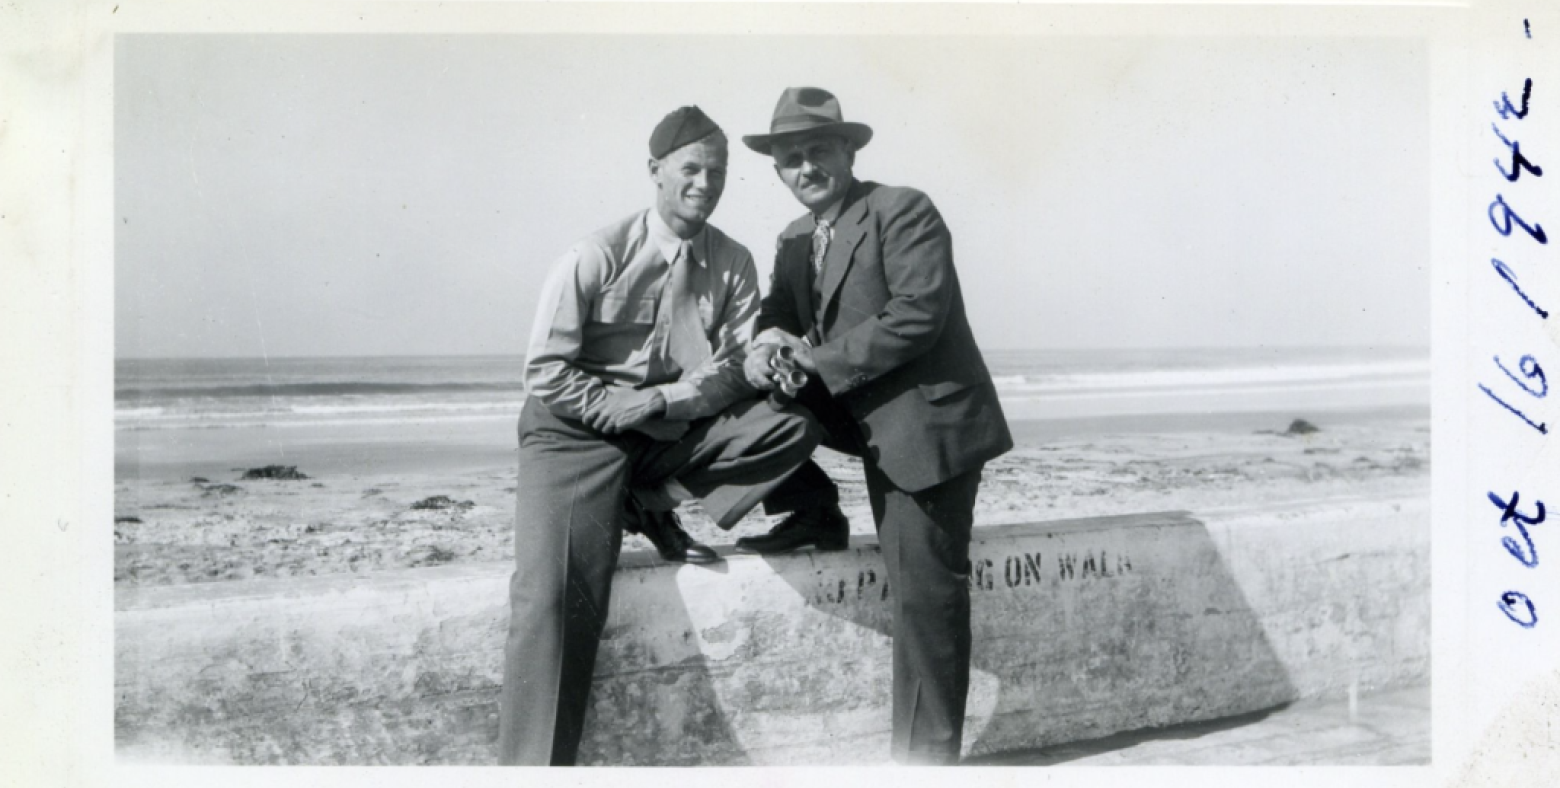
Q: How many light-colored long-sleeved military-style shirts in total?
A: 1